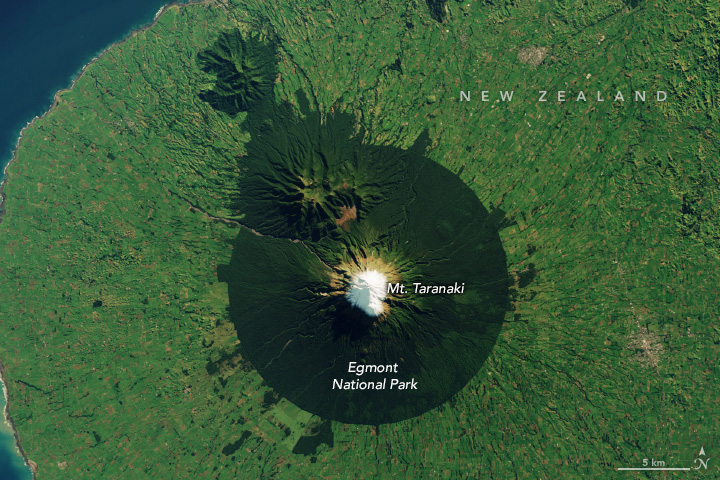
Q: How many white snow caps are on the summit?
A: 1